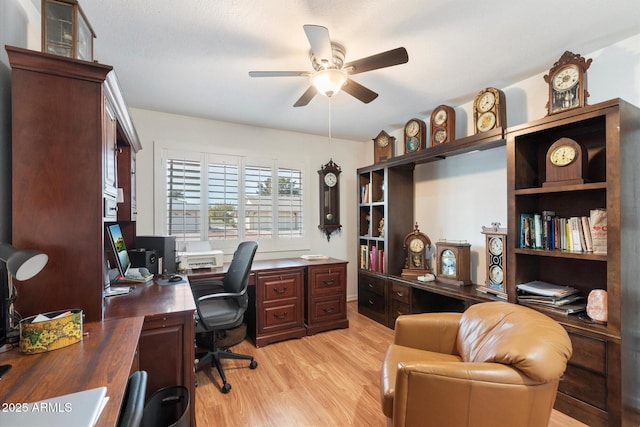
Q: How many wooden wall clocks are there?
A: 1